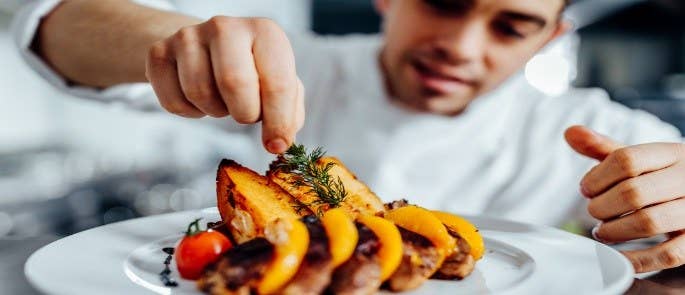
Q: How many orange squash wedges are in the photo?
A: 5